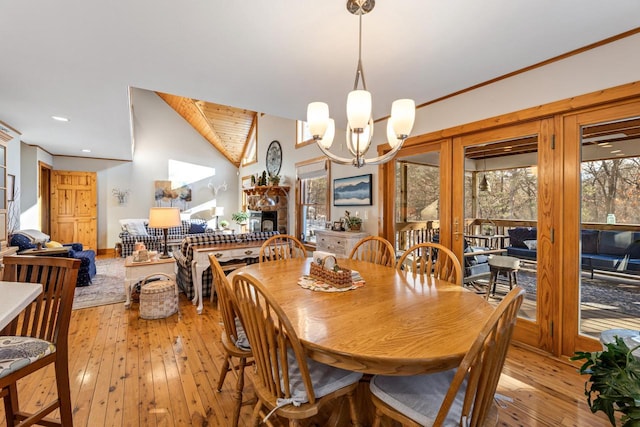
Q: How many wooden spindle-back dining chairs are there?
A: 6